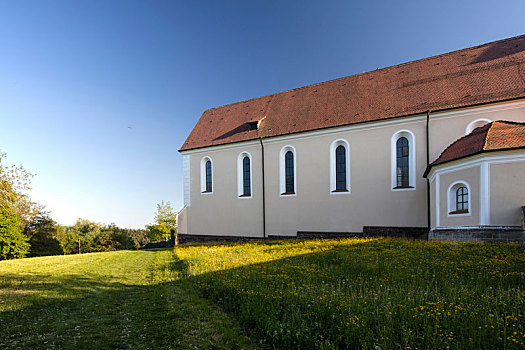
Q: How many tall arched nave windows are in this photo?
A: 5